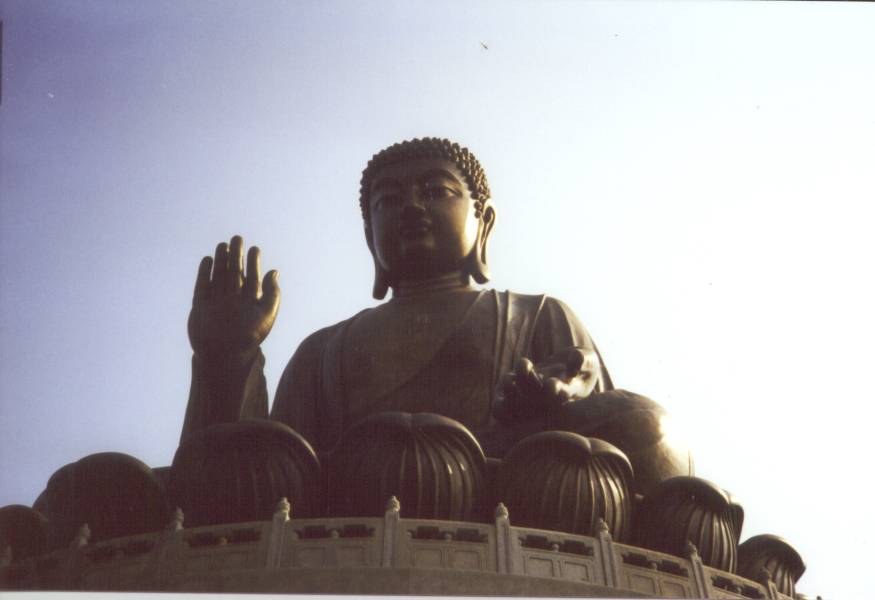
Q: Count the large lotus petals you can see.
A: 7